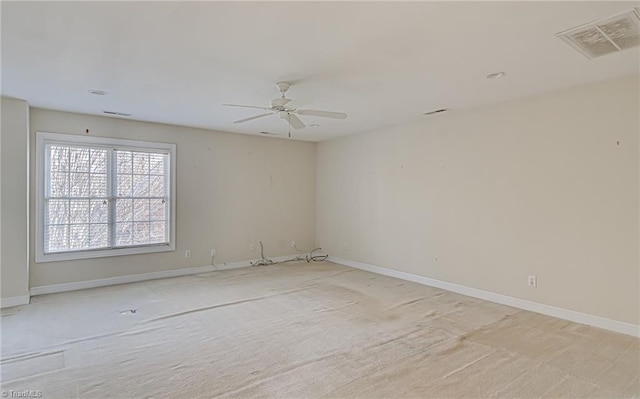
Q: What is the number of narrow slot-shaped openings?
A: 3